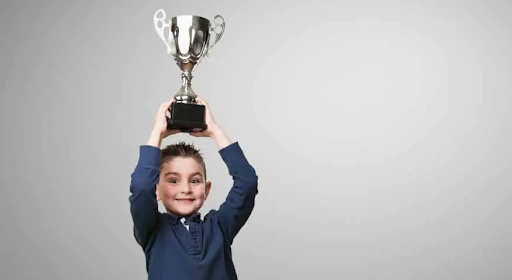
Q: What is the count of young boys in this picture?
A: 1